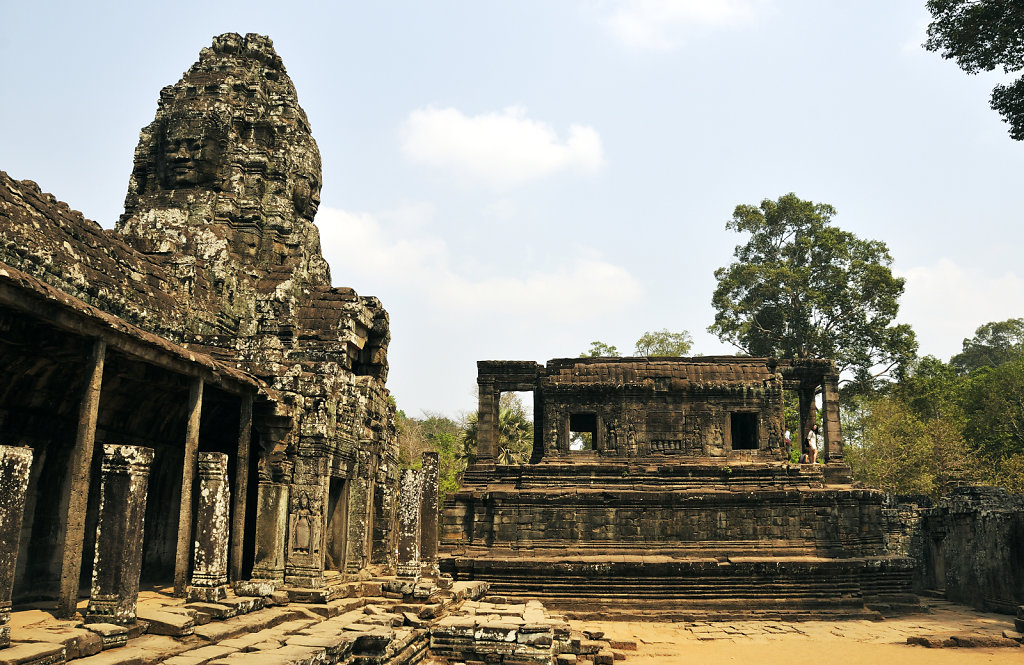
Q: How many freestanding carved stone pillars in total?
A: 5